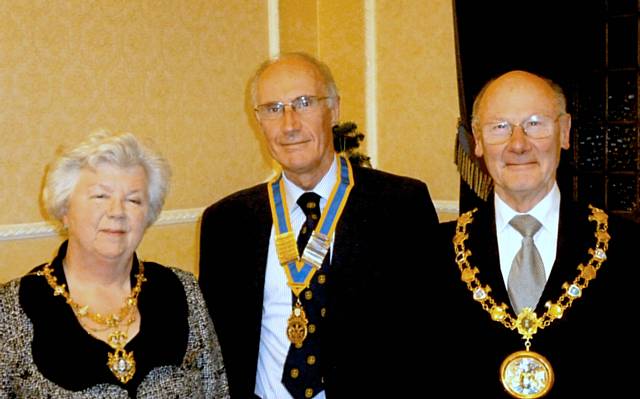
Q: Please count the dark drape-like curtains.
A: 1